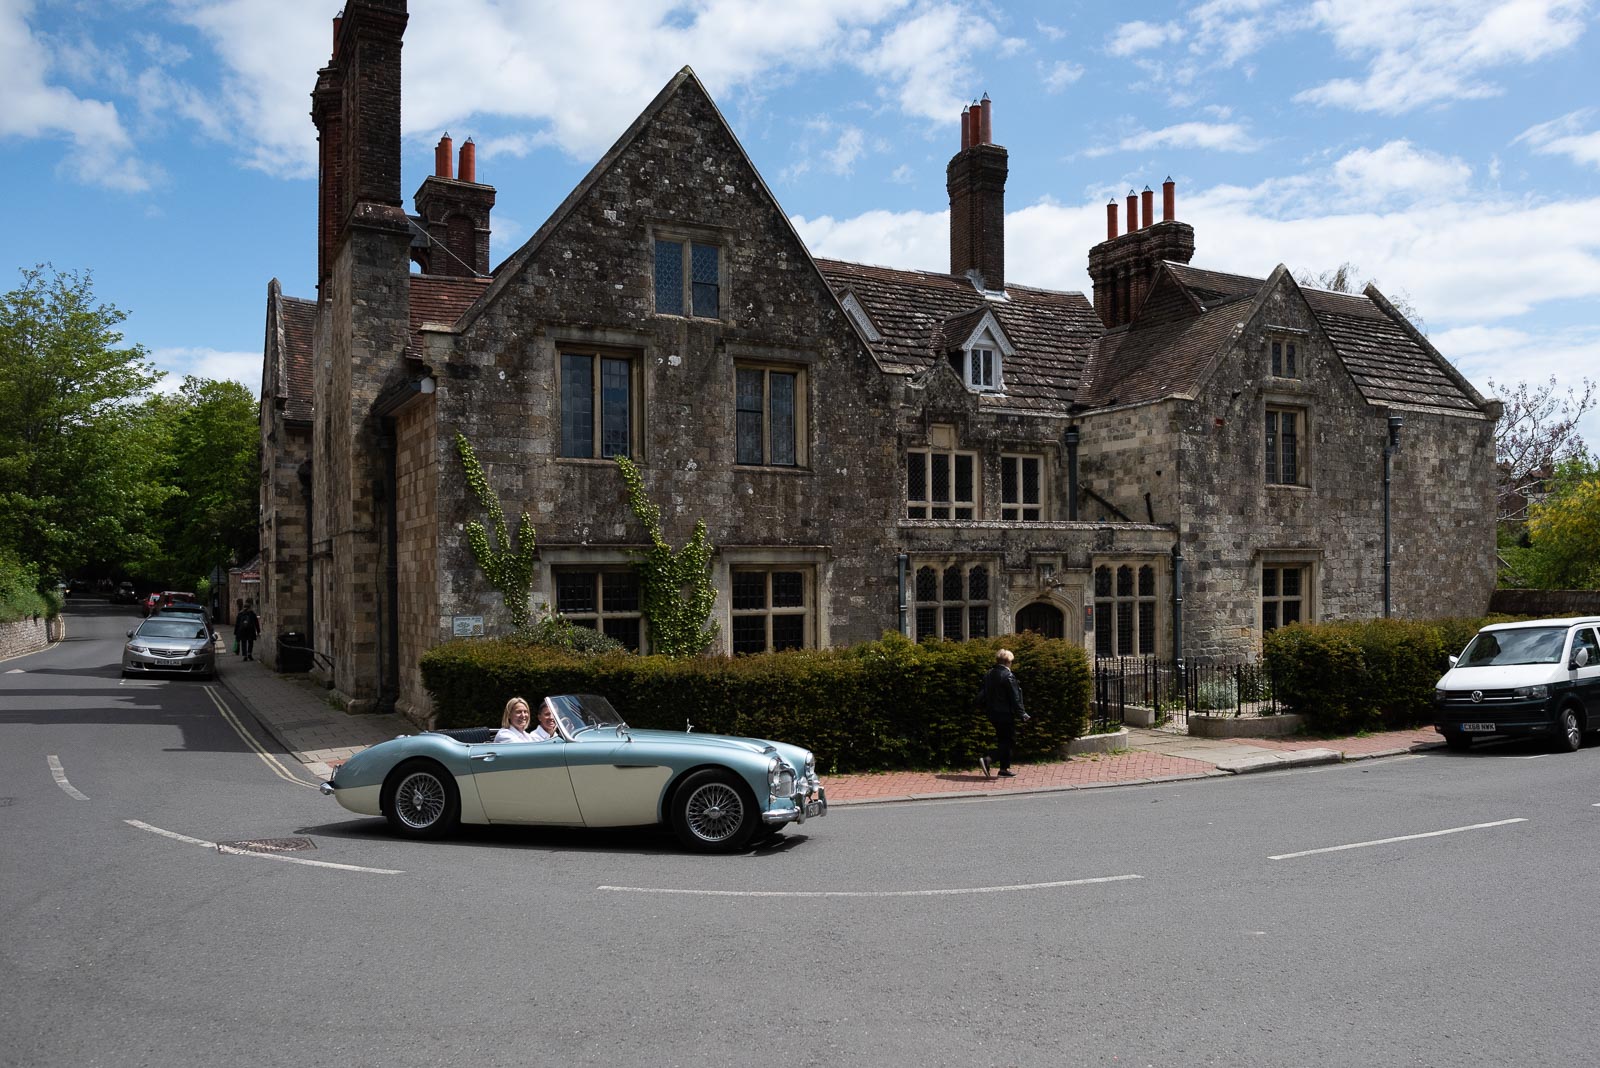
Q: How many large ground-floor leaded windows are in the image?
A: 5